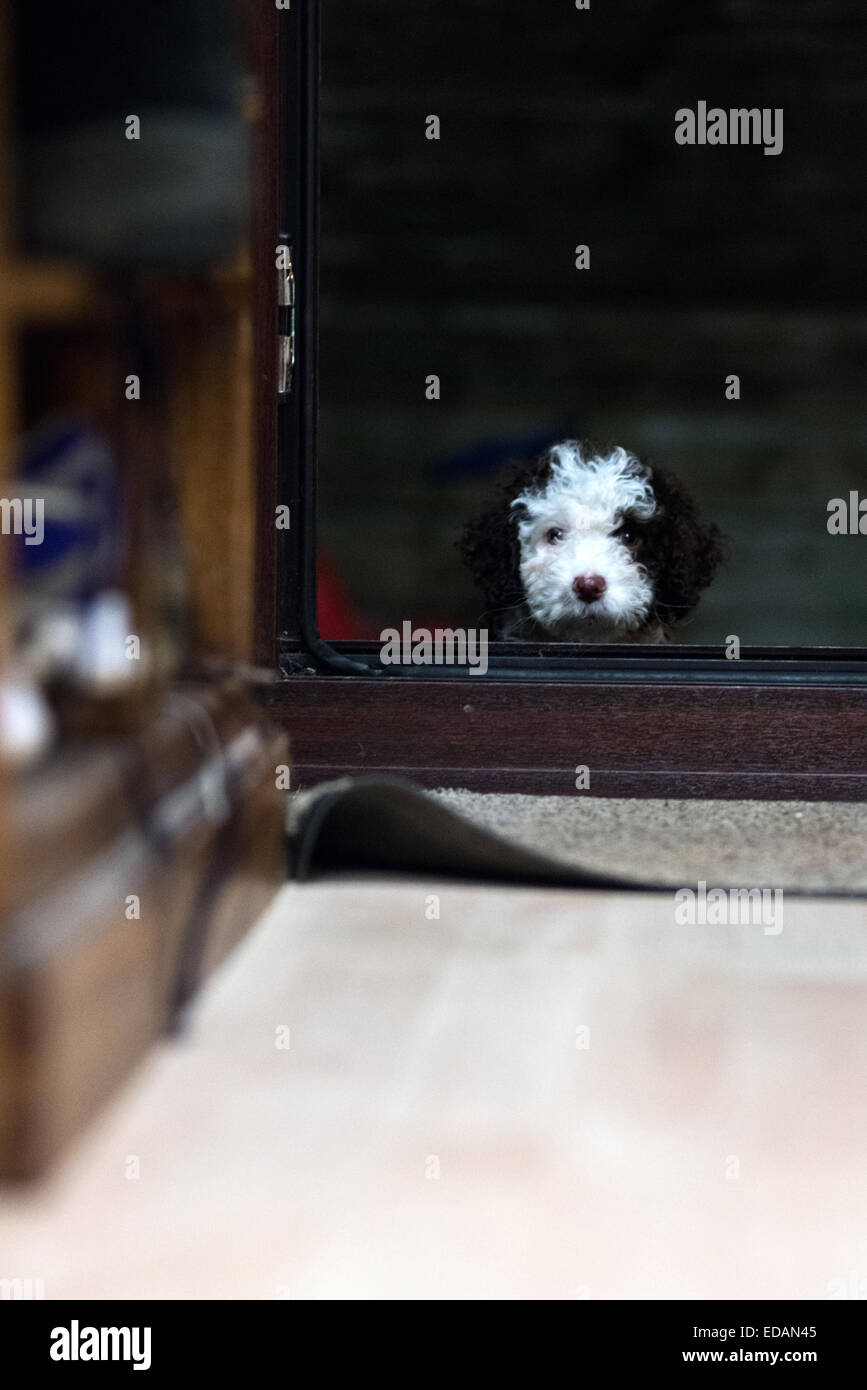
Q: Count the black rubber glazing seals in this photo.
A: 1